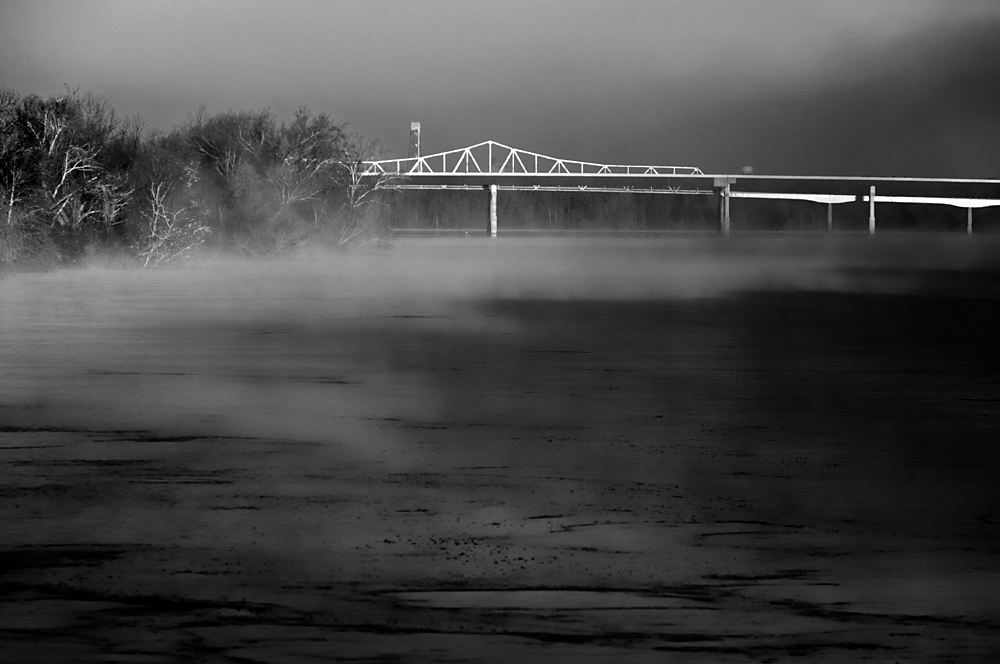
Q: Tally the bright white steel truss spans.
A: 1